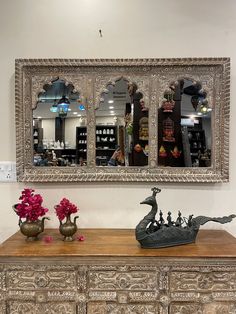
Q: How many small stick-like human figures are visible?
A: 4